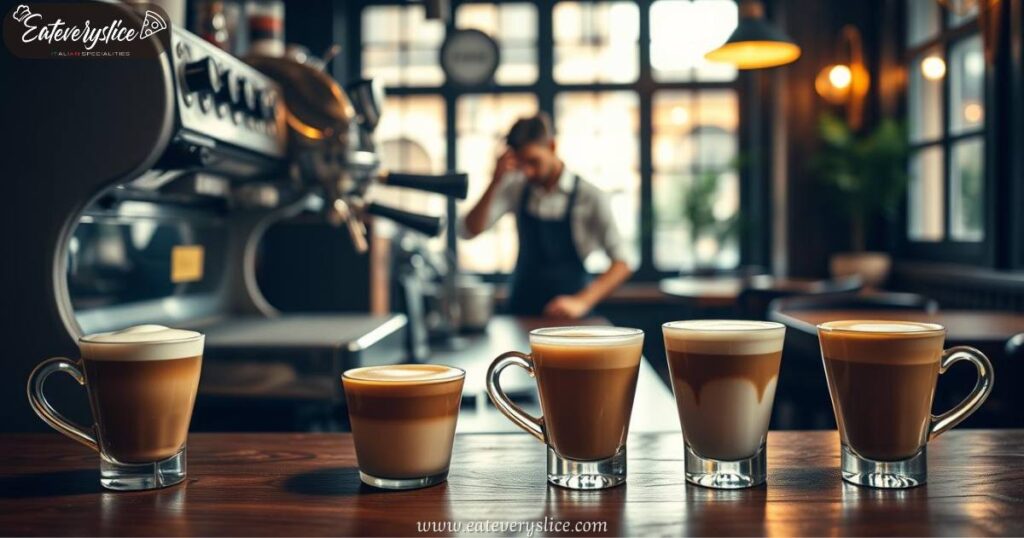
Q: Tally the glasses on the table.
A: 5